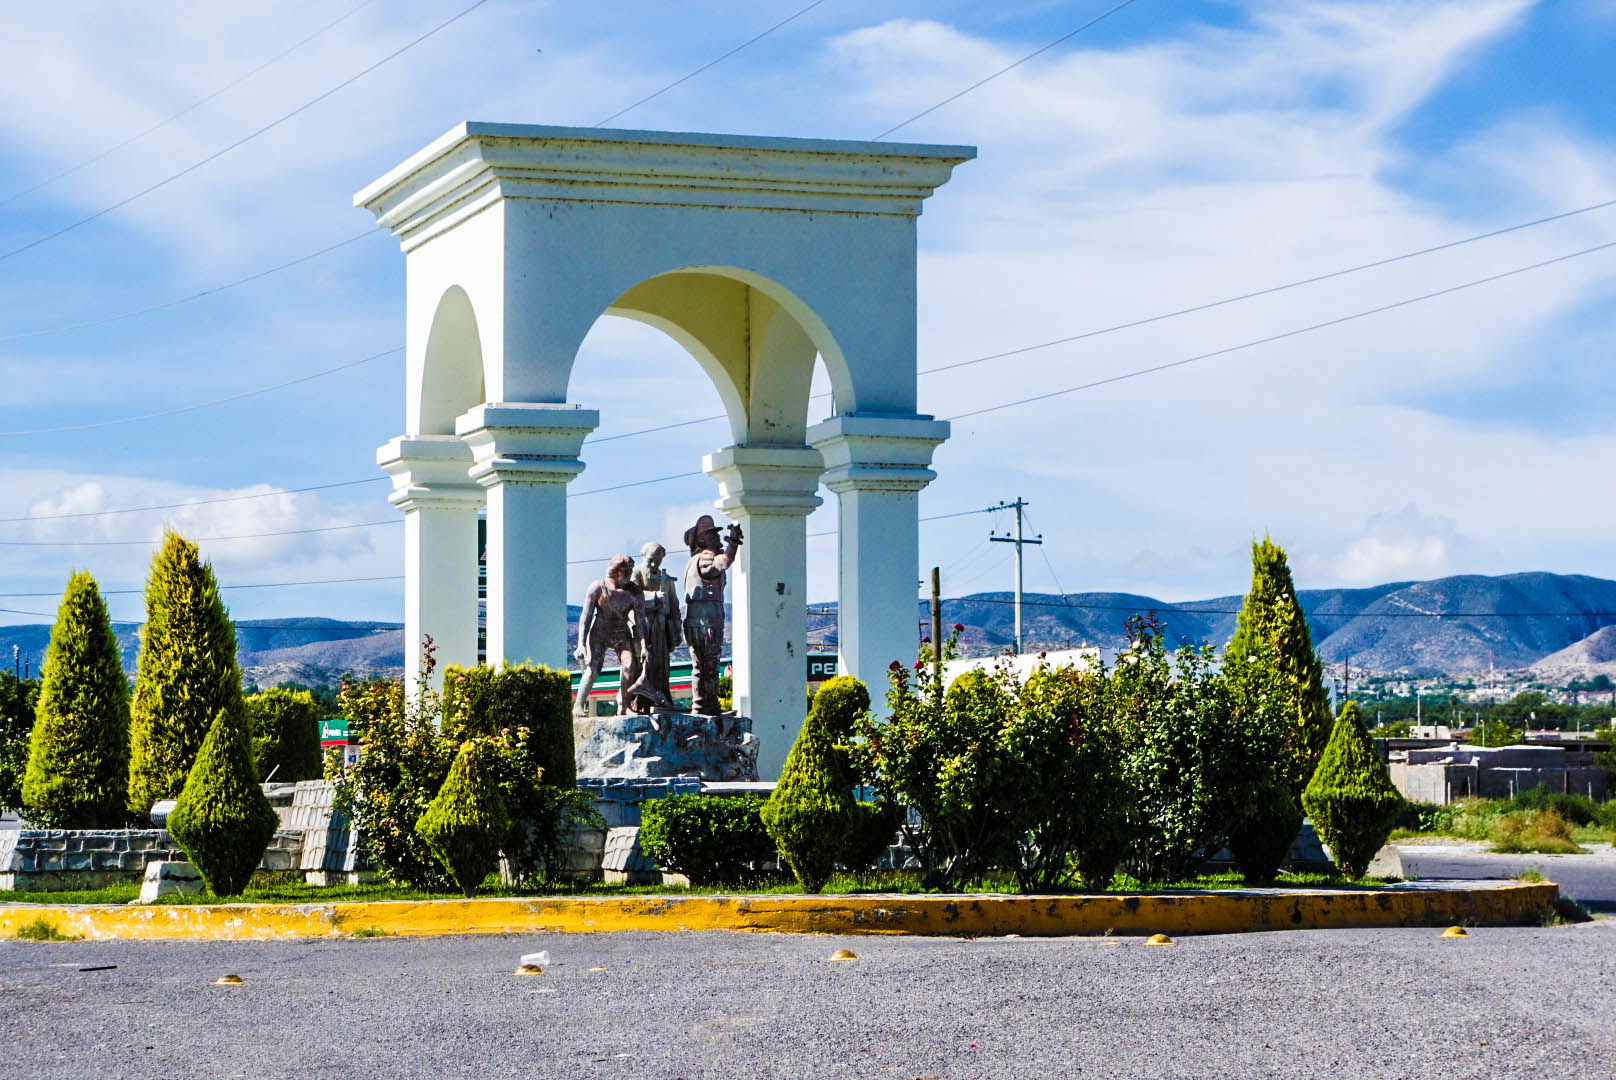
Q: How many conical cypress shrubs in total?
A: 7